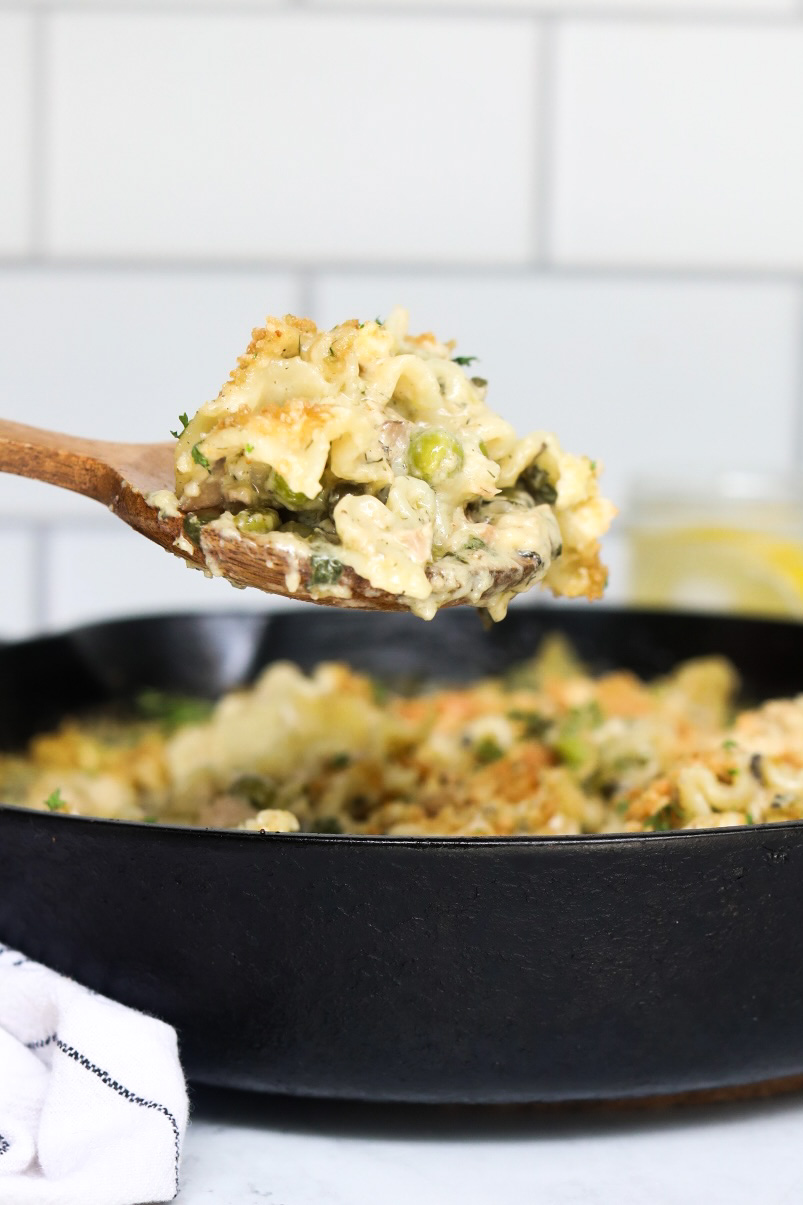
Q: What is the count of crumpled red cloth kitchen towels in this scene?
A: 0